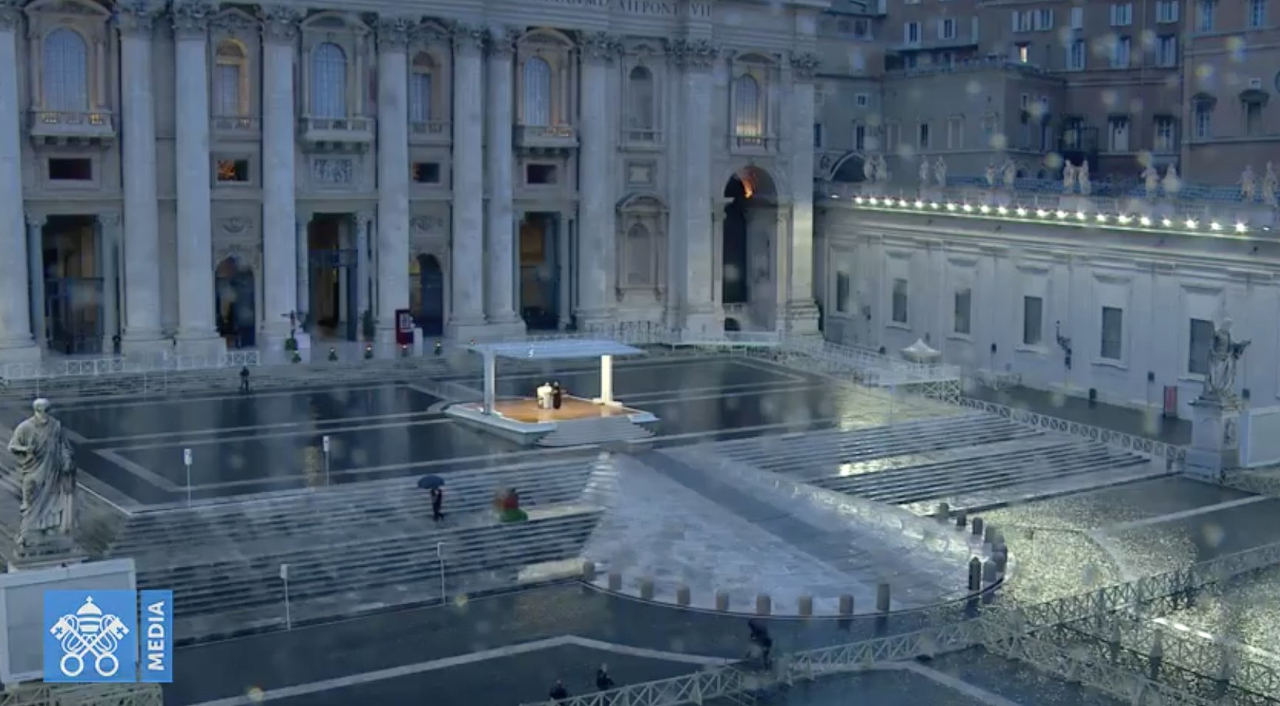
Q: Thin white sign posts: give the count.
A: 4